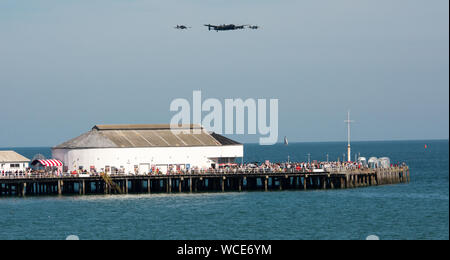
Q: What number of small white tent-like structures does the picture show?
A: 3